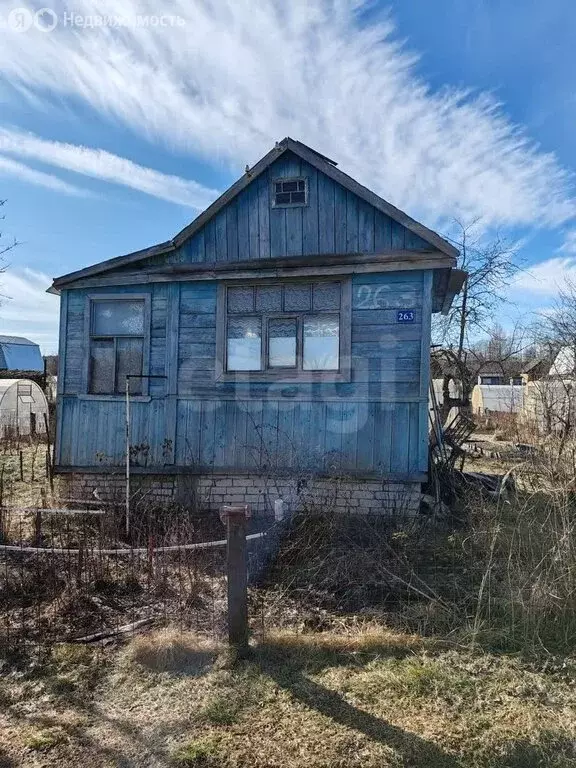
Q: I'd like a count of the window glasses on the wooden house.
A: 15